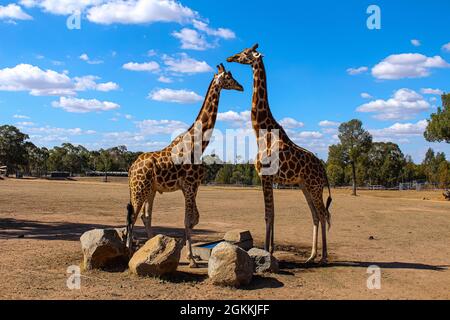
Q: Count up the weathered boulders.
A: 5